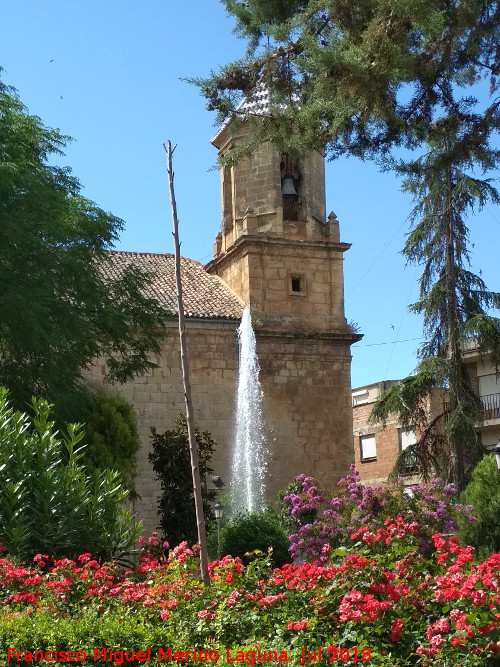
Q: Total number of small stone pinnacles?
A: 3